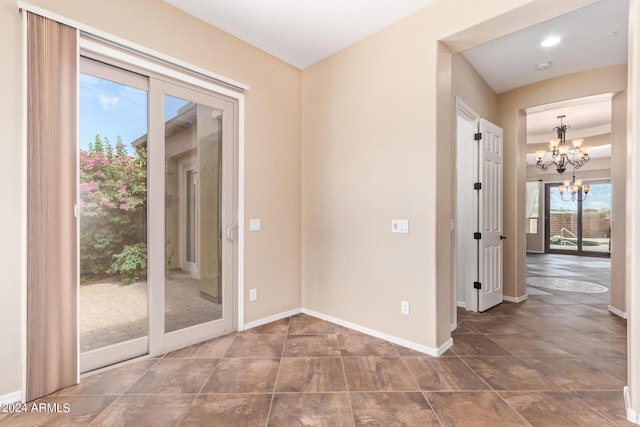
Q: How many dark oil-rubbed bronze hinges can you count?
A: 4